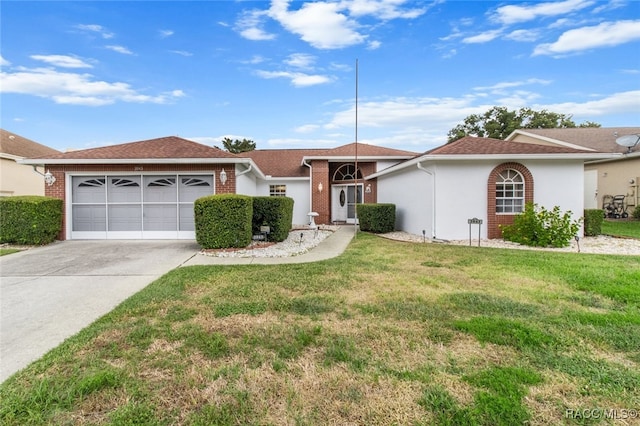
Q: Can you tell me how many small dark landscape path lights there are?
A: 4